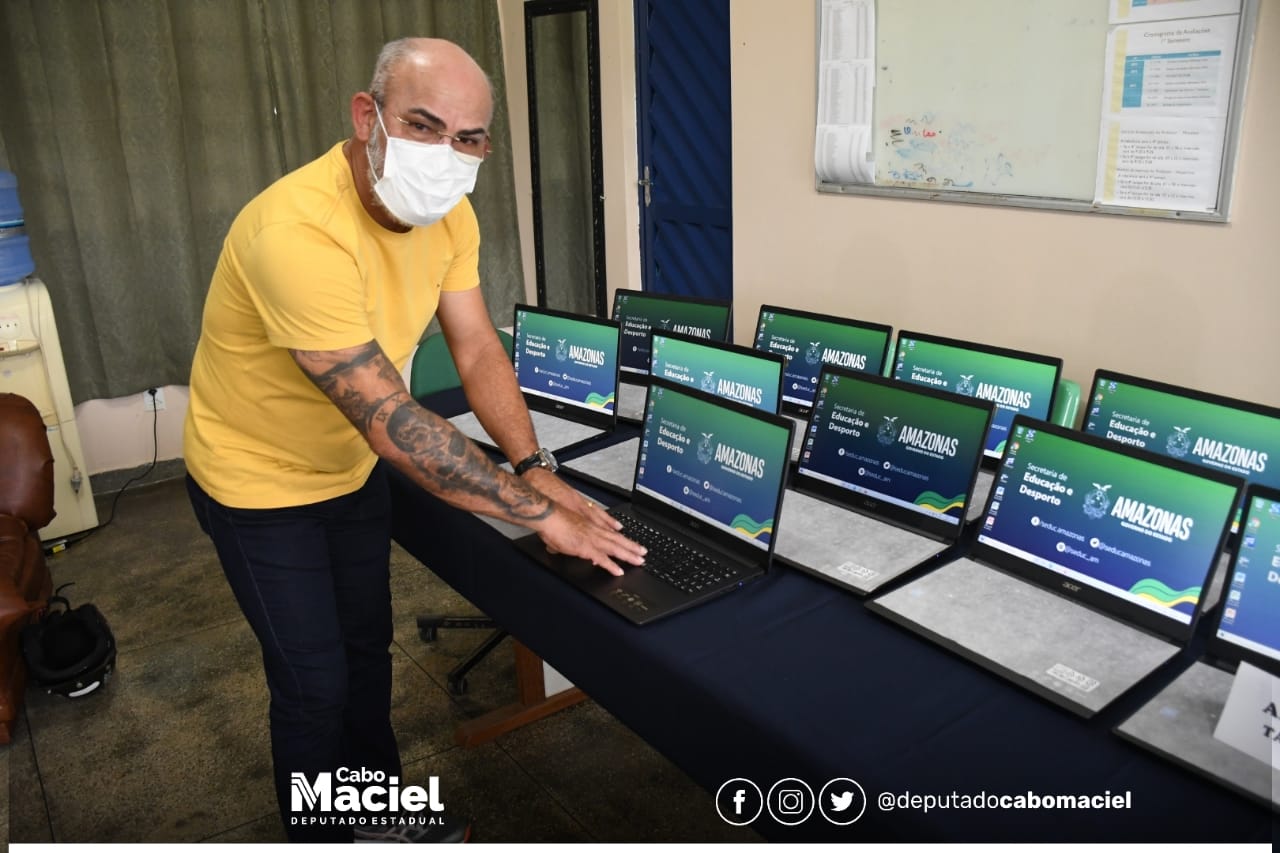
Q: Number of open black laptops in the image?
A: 10